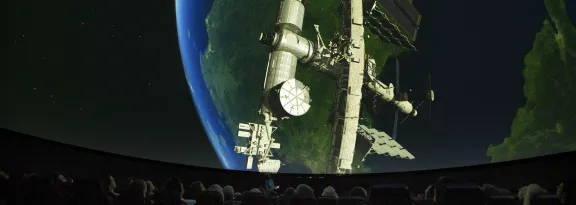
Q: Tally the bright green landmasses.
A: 2